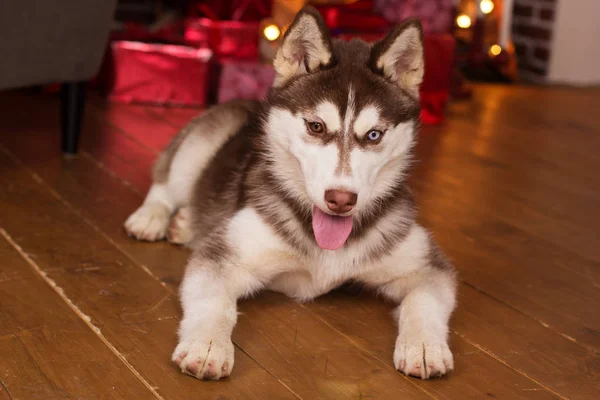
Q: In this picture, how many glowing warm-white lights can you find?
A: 4